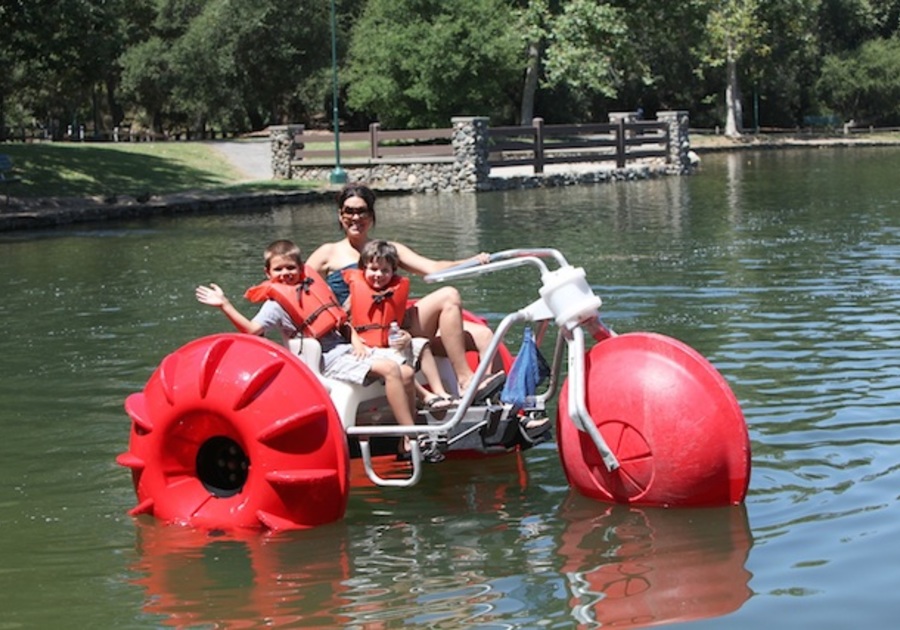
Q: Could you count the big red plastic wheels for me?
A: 3